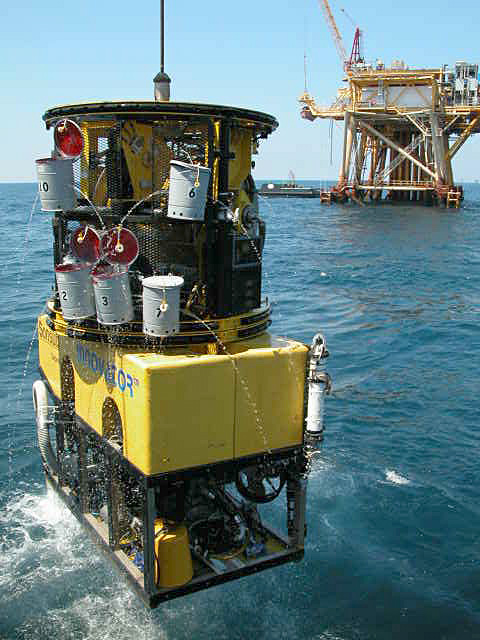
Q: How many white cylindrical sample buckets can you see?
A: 5